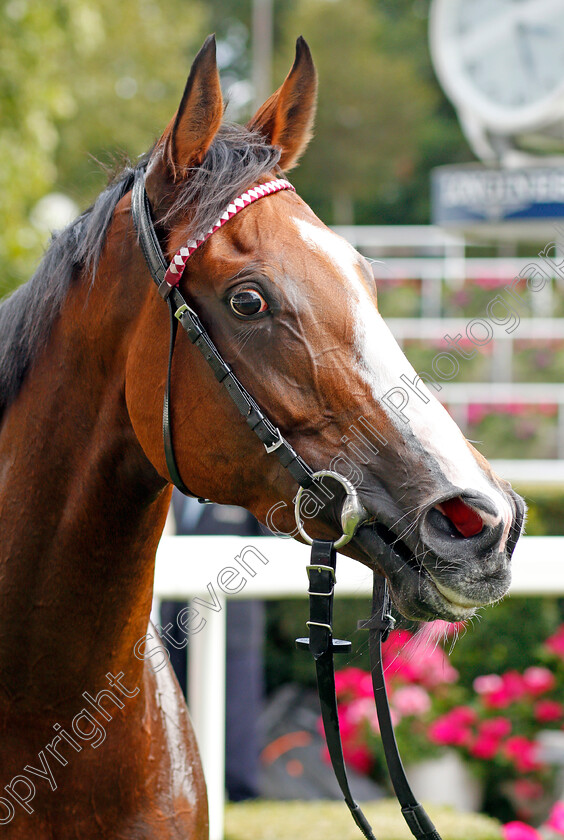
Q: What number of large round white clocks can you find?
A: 1